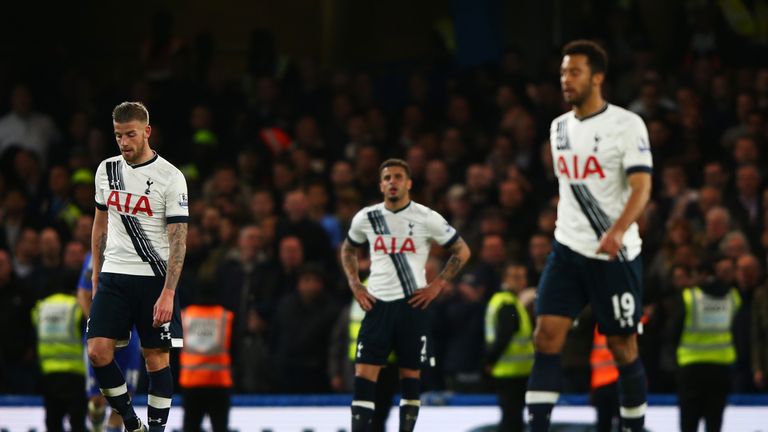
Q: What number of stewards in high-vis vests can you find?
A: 6